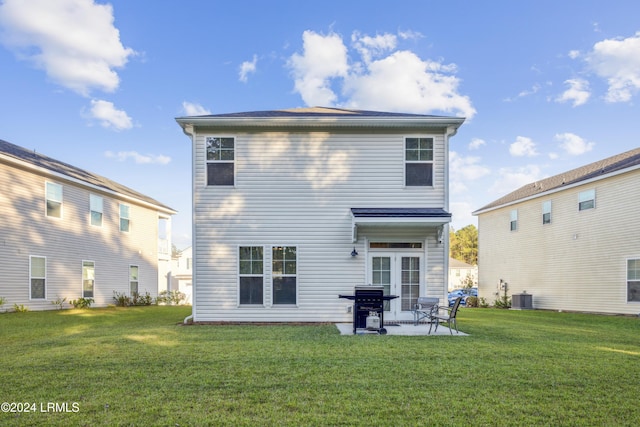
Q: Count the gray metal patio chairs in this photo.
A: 2